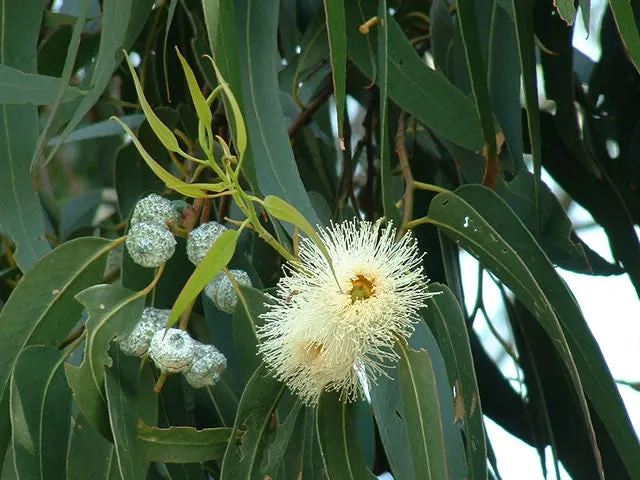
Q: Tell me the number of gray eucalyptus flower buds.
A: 7